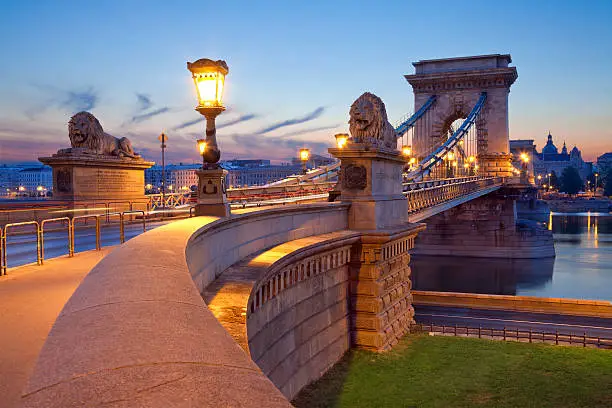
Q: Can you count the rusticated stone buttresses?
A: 1